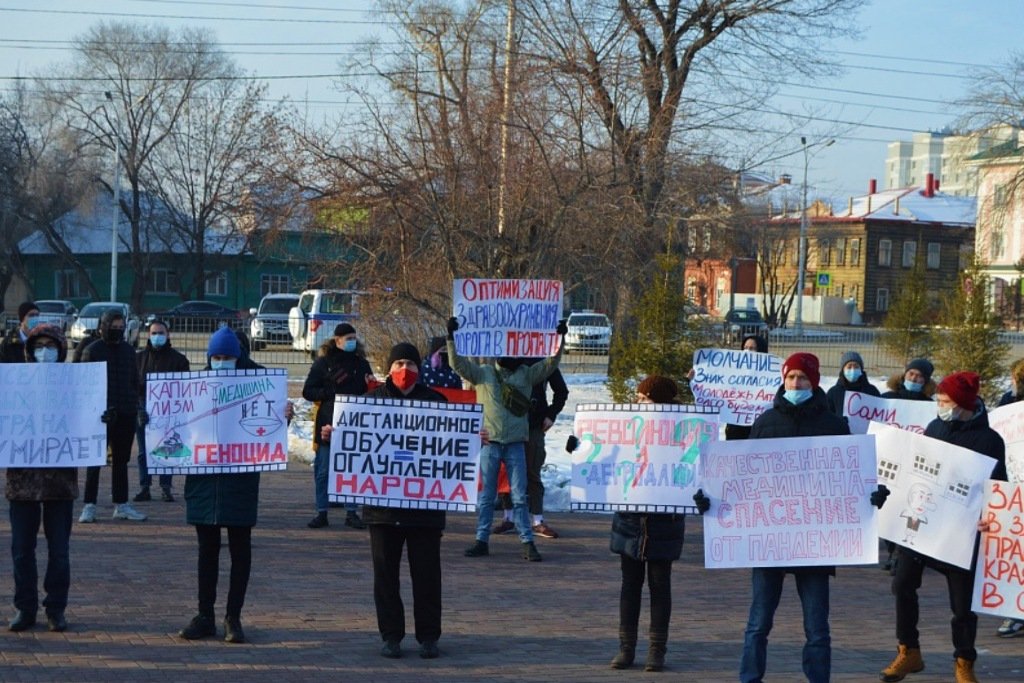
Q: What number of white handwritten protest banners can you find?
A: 11